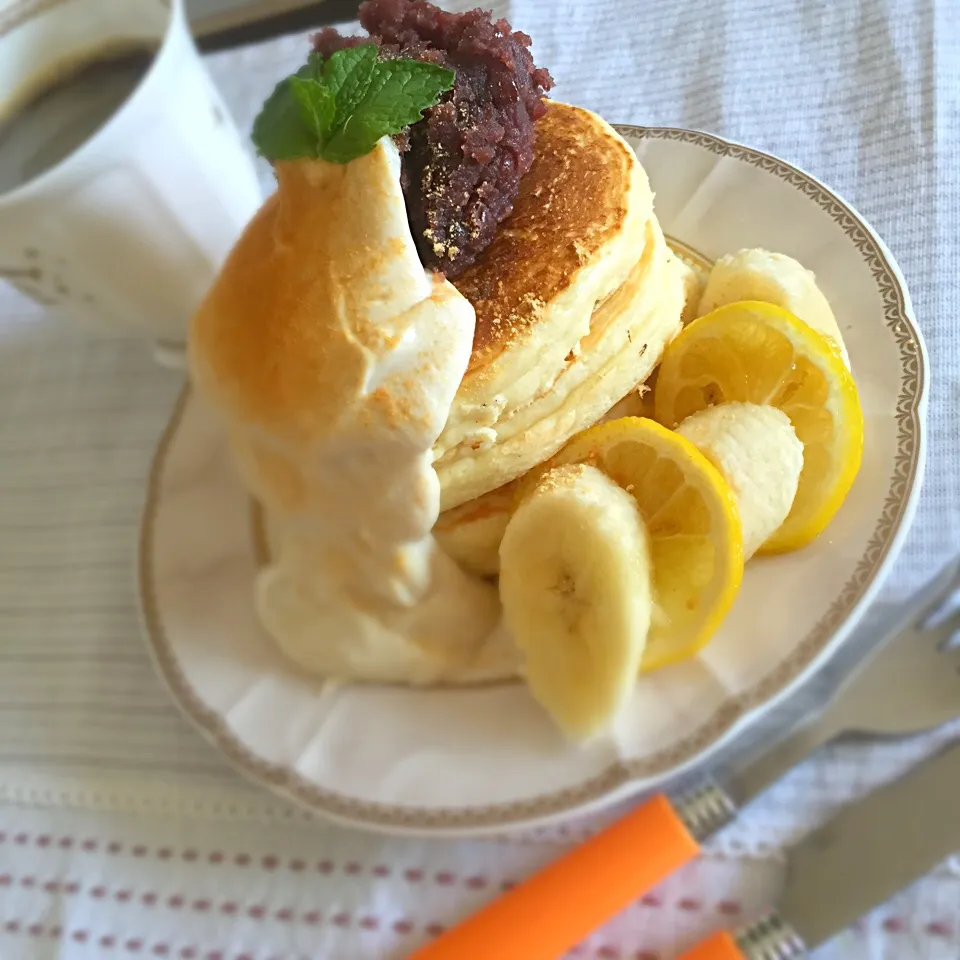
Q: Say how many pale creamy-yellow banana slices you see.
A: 3